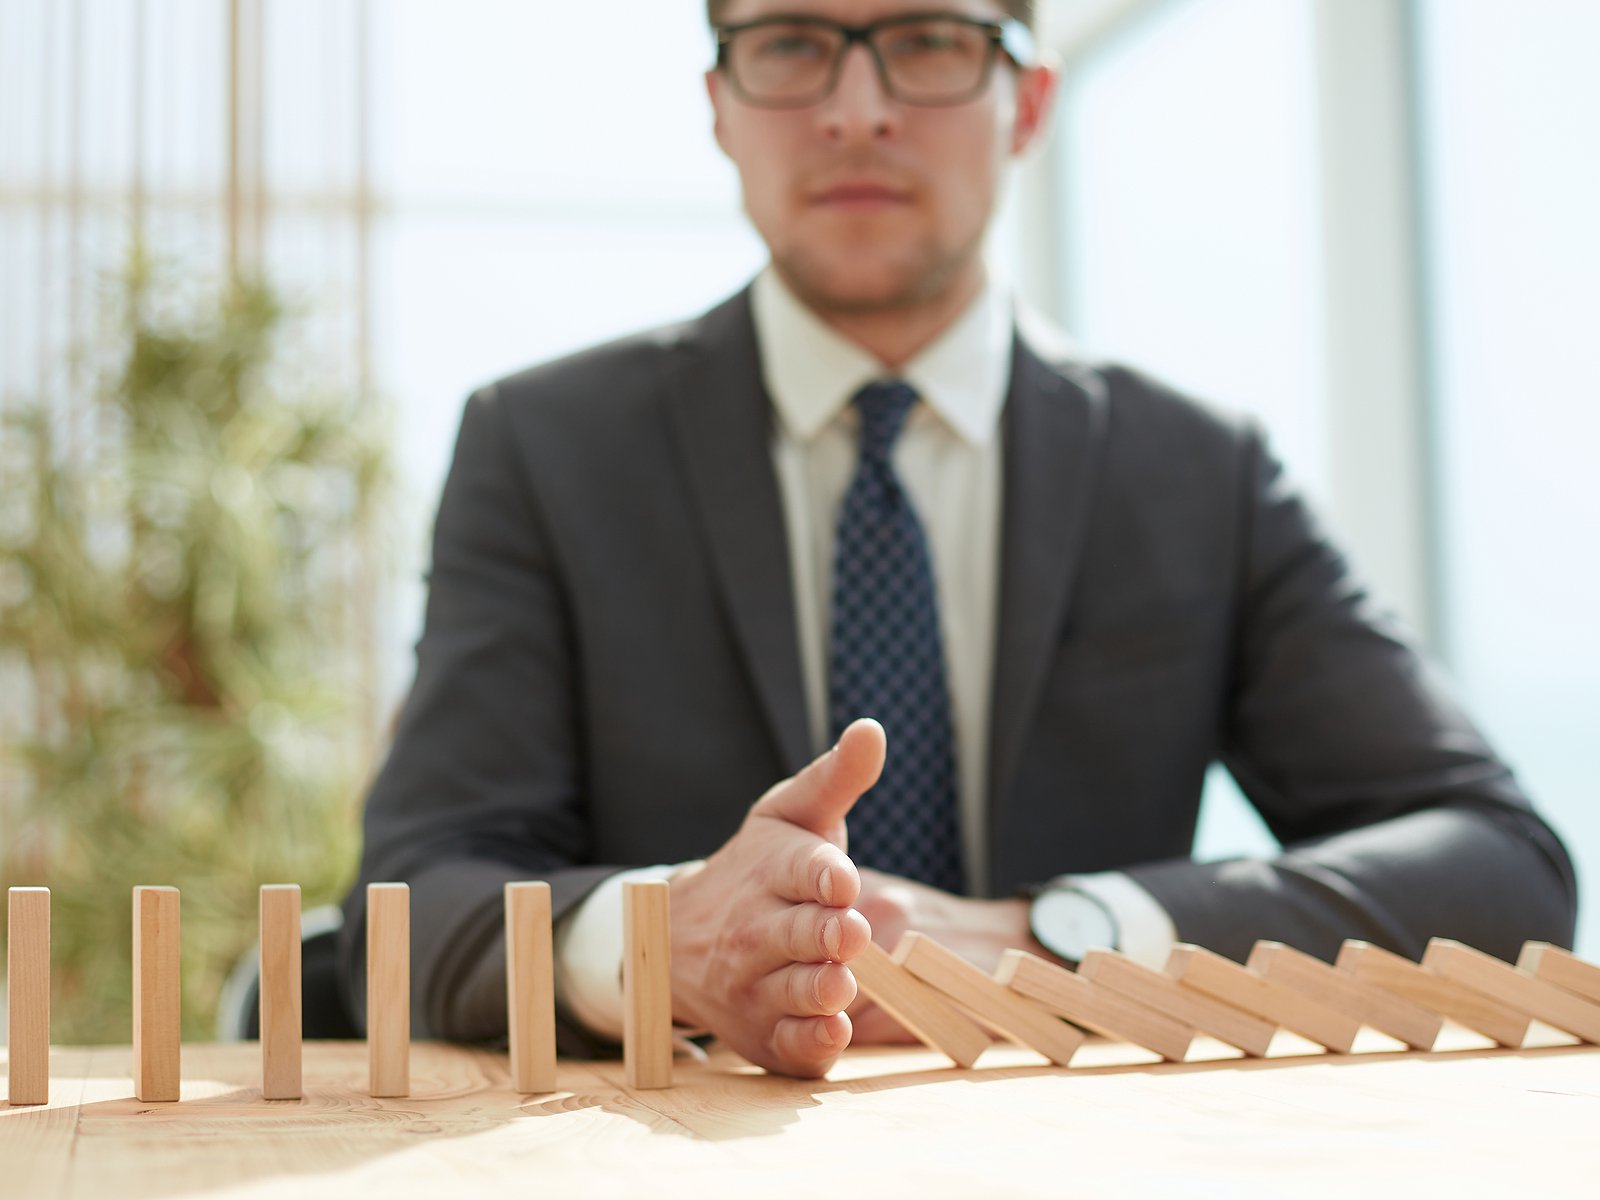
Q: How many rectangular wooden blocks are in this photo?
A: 15